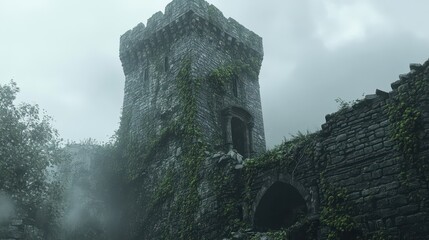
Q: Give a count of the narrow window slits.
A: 3